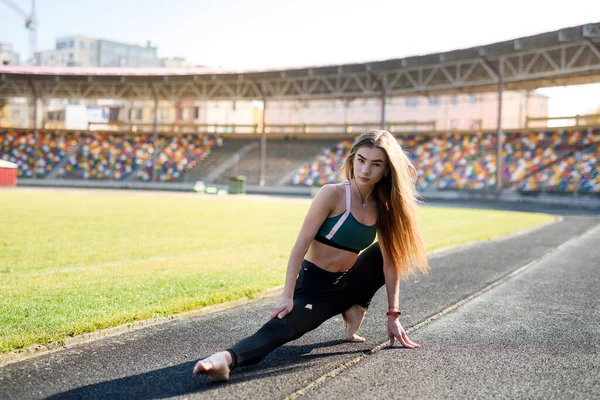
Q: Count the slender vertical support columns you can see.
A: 5